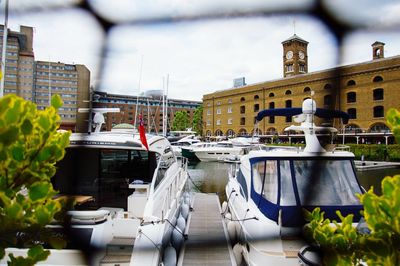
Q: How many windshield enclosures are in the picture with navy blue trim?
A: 1